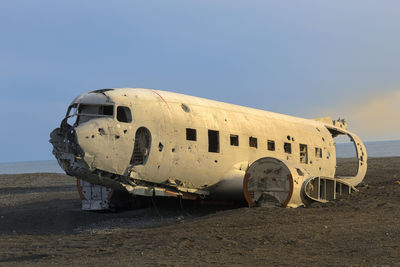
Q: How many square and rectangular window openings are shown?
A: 8